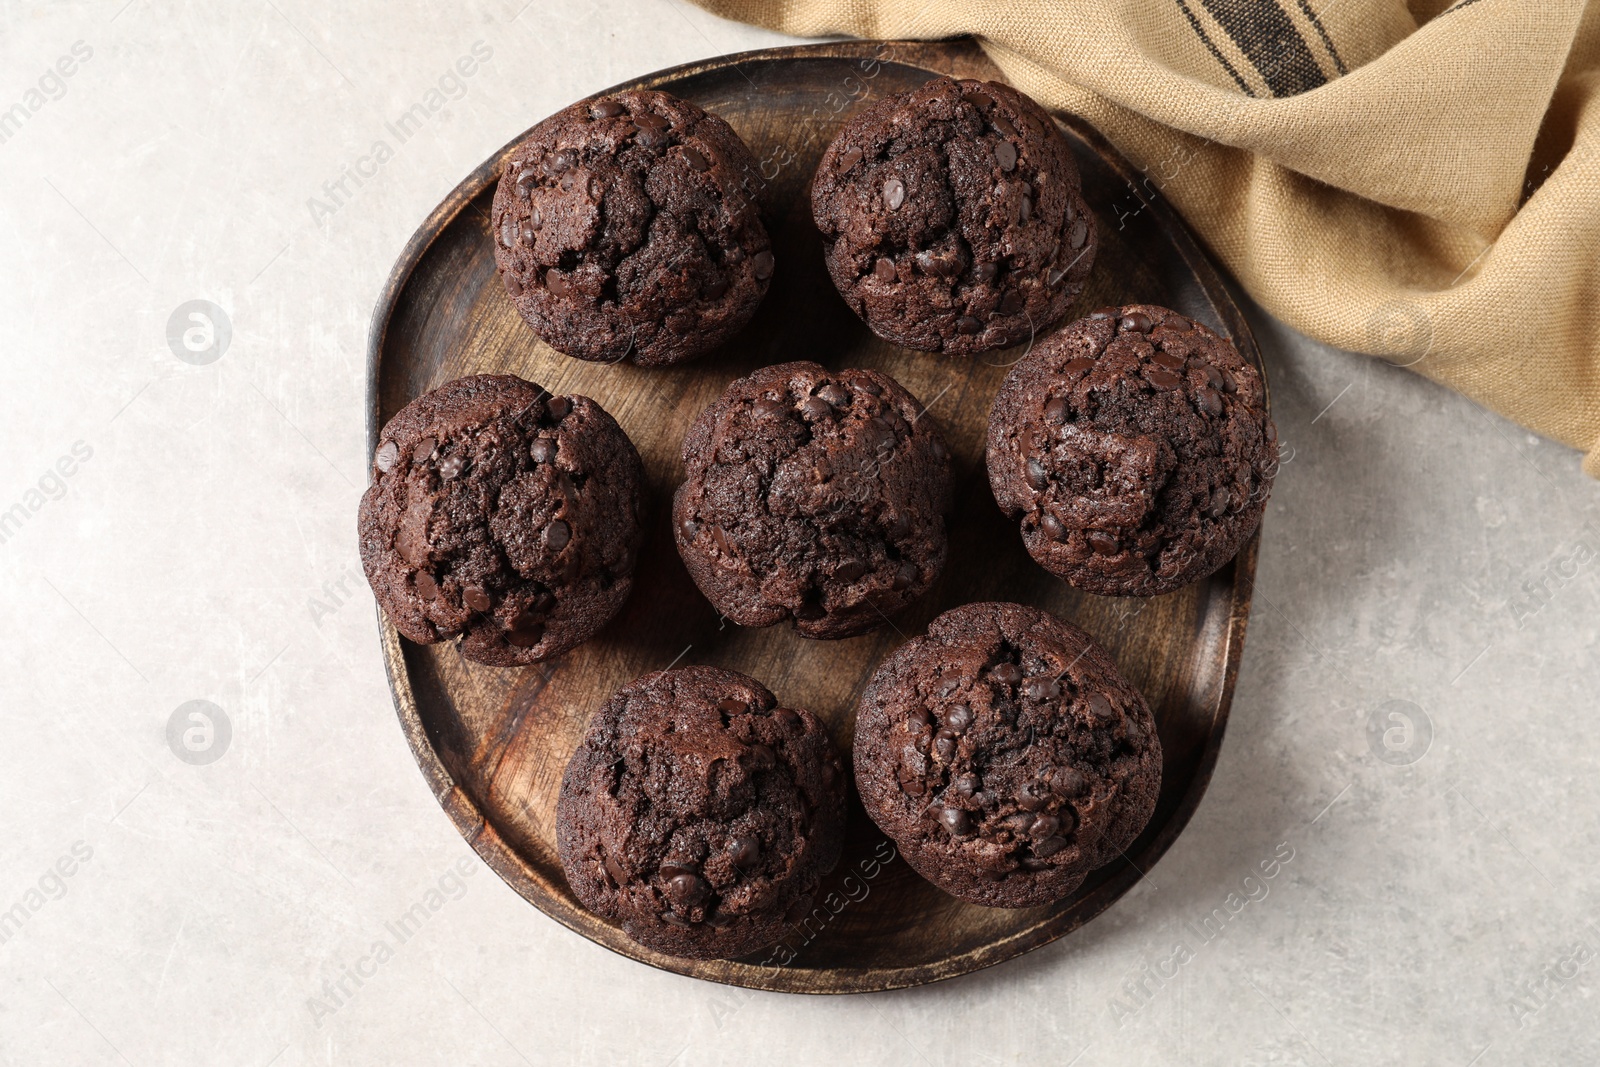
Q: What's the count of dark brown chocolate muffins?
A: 7